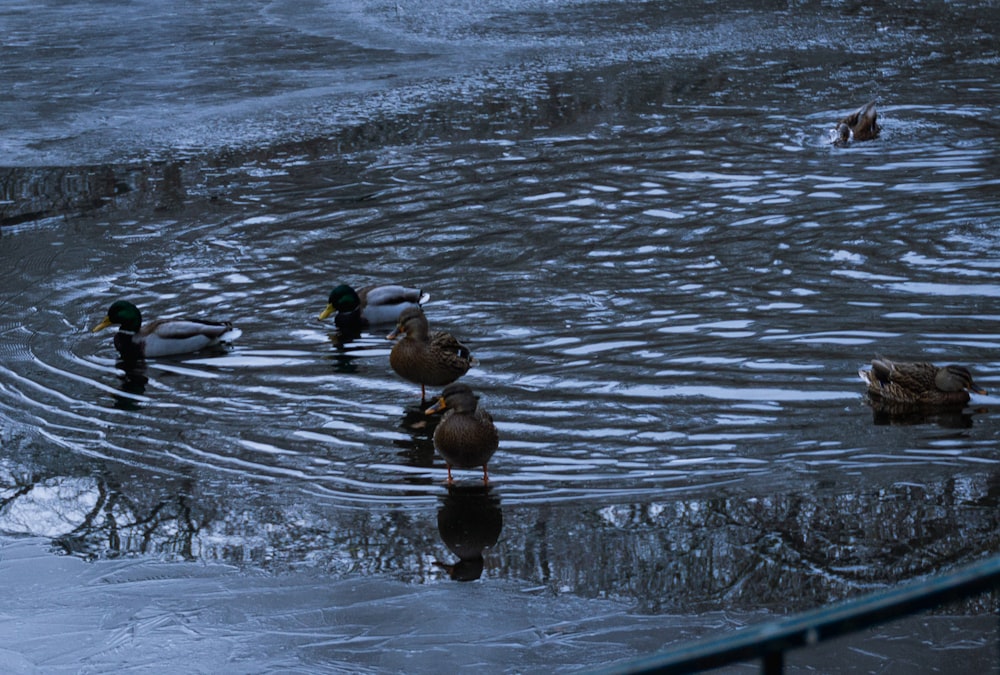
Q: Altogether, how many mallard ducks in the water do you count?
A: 6